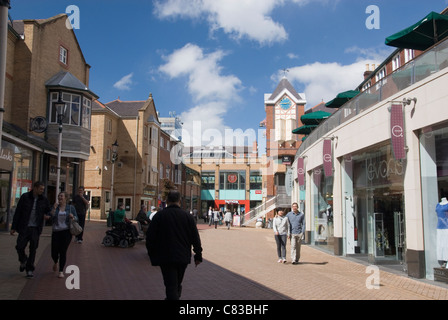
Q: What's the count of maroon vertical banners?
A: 3